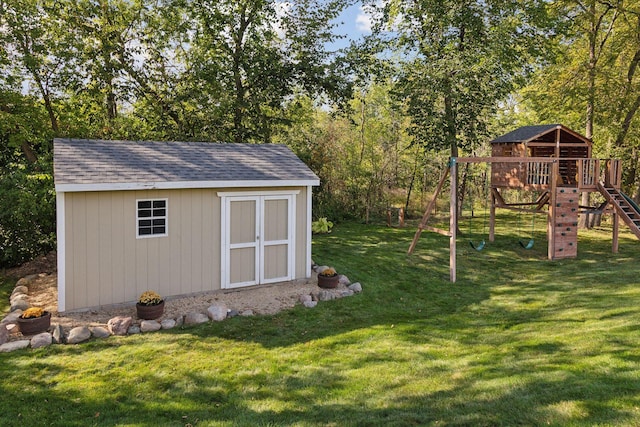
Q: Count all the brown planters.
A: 3